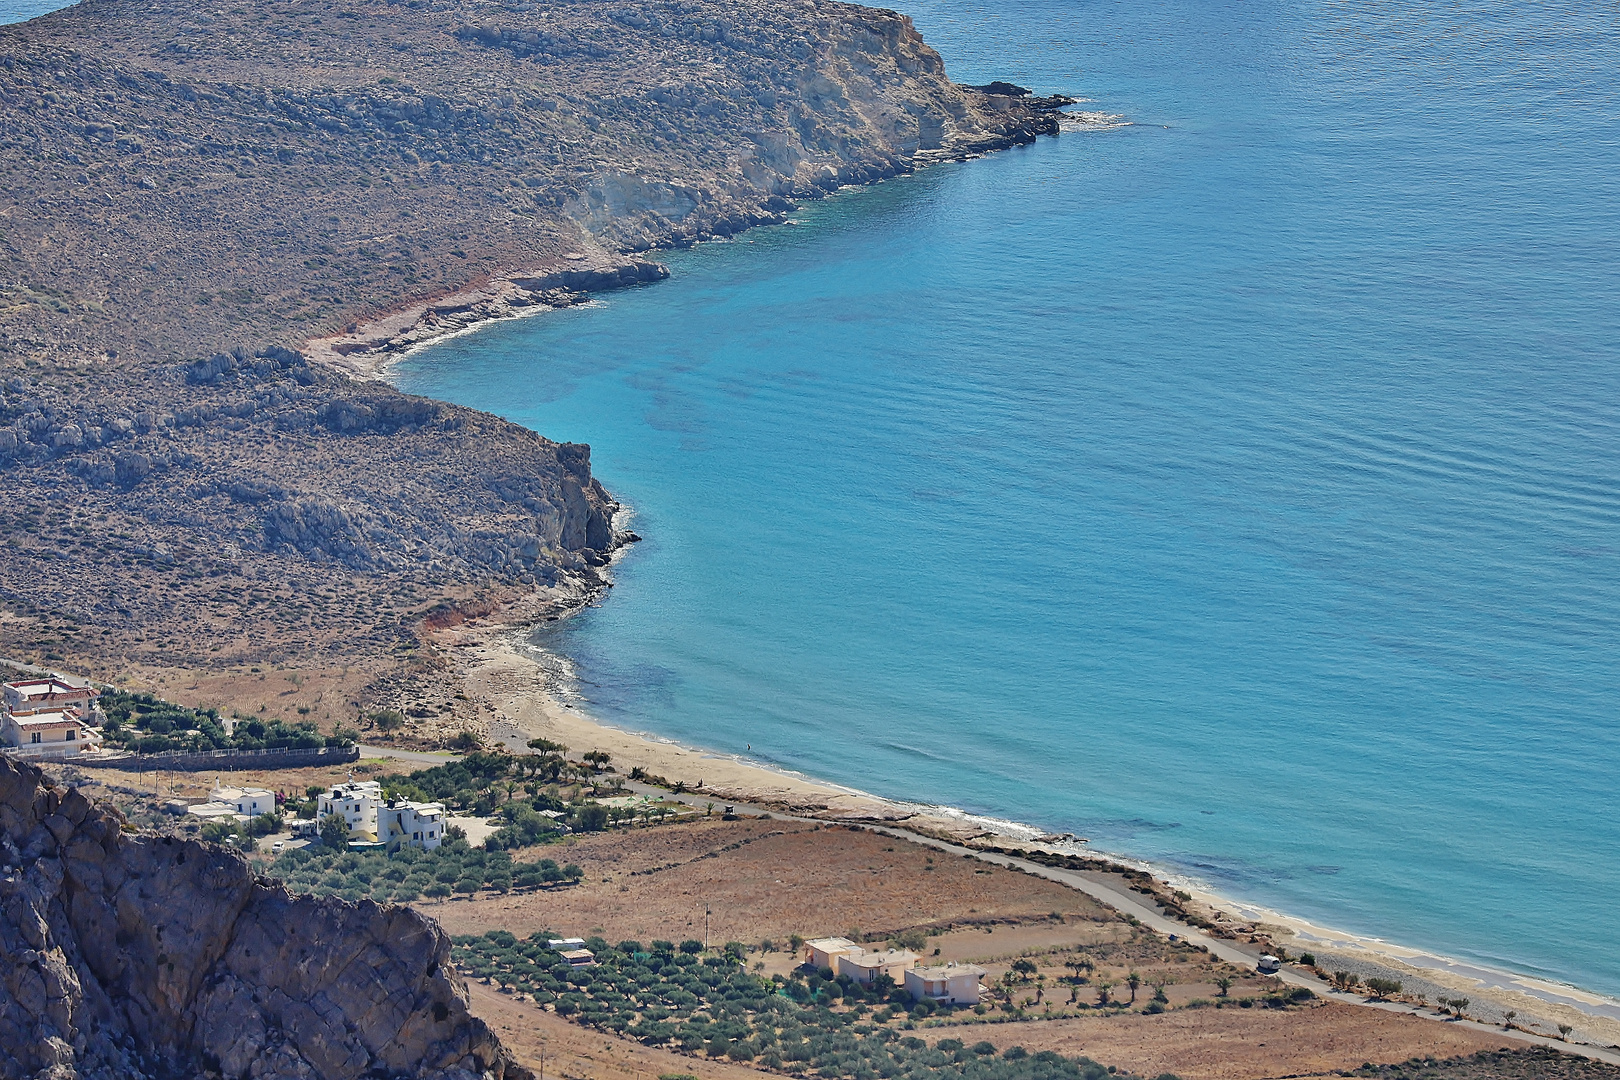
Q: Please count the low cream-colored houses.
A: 3